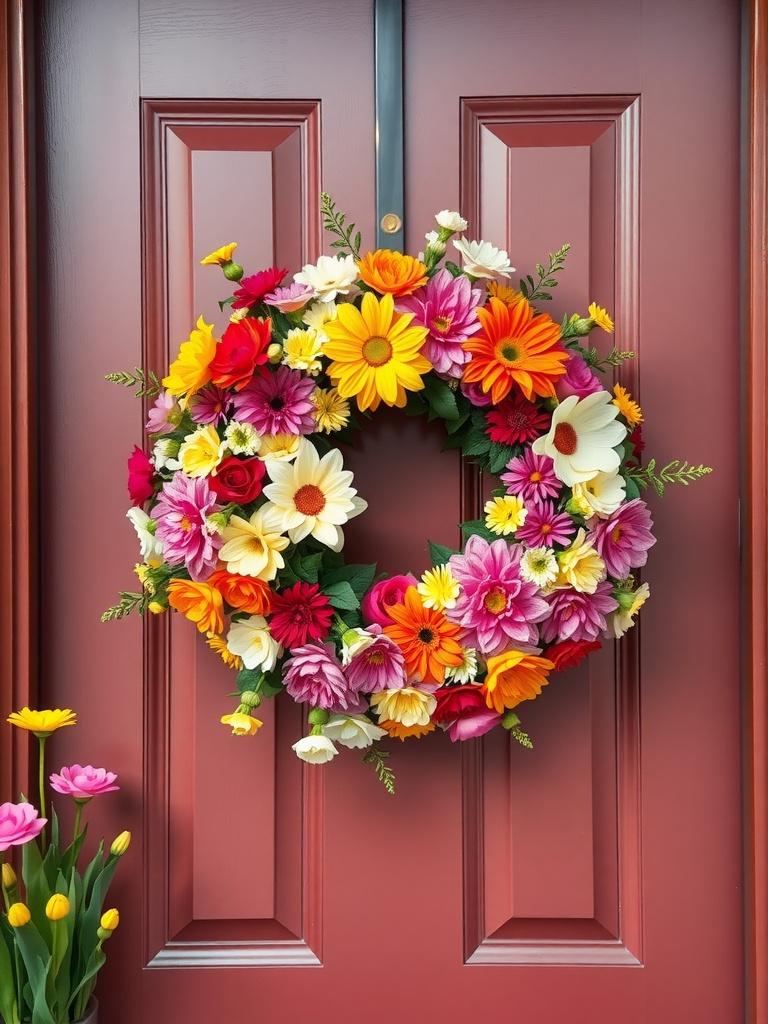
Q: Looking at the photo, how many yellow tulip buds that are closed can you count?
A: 5